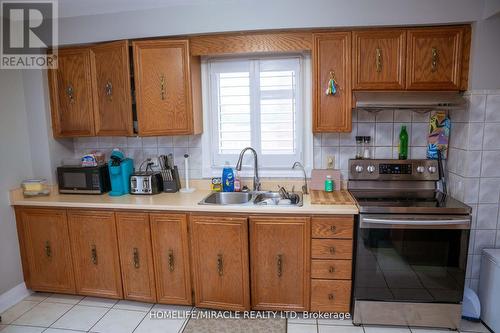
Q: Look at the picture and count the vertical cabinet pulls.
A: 12